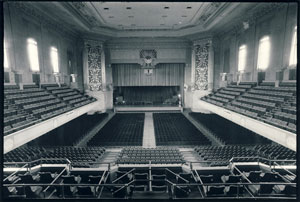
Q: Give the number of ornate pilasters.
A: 2